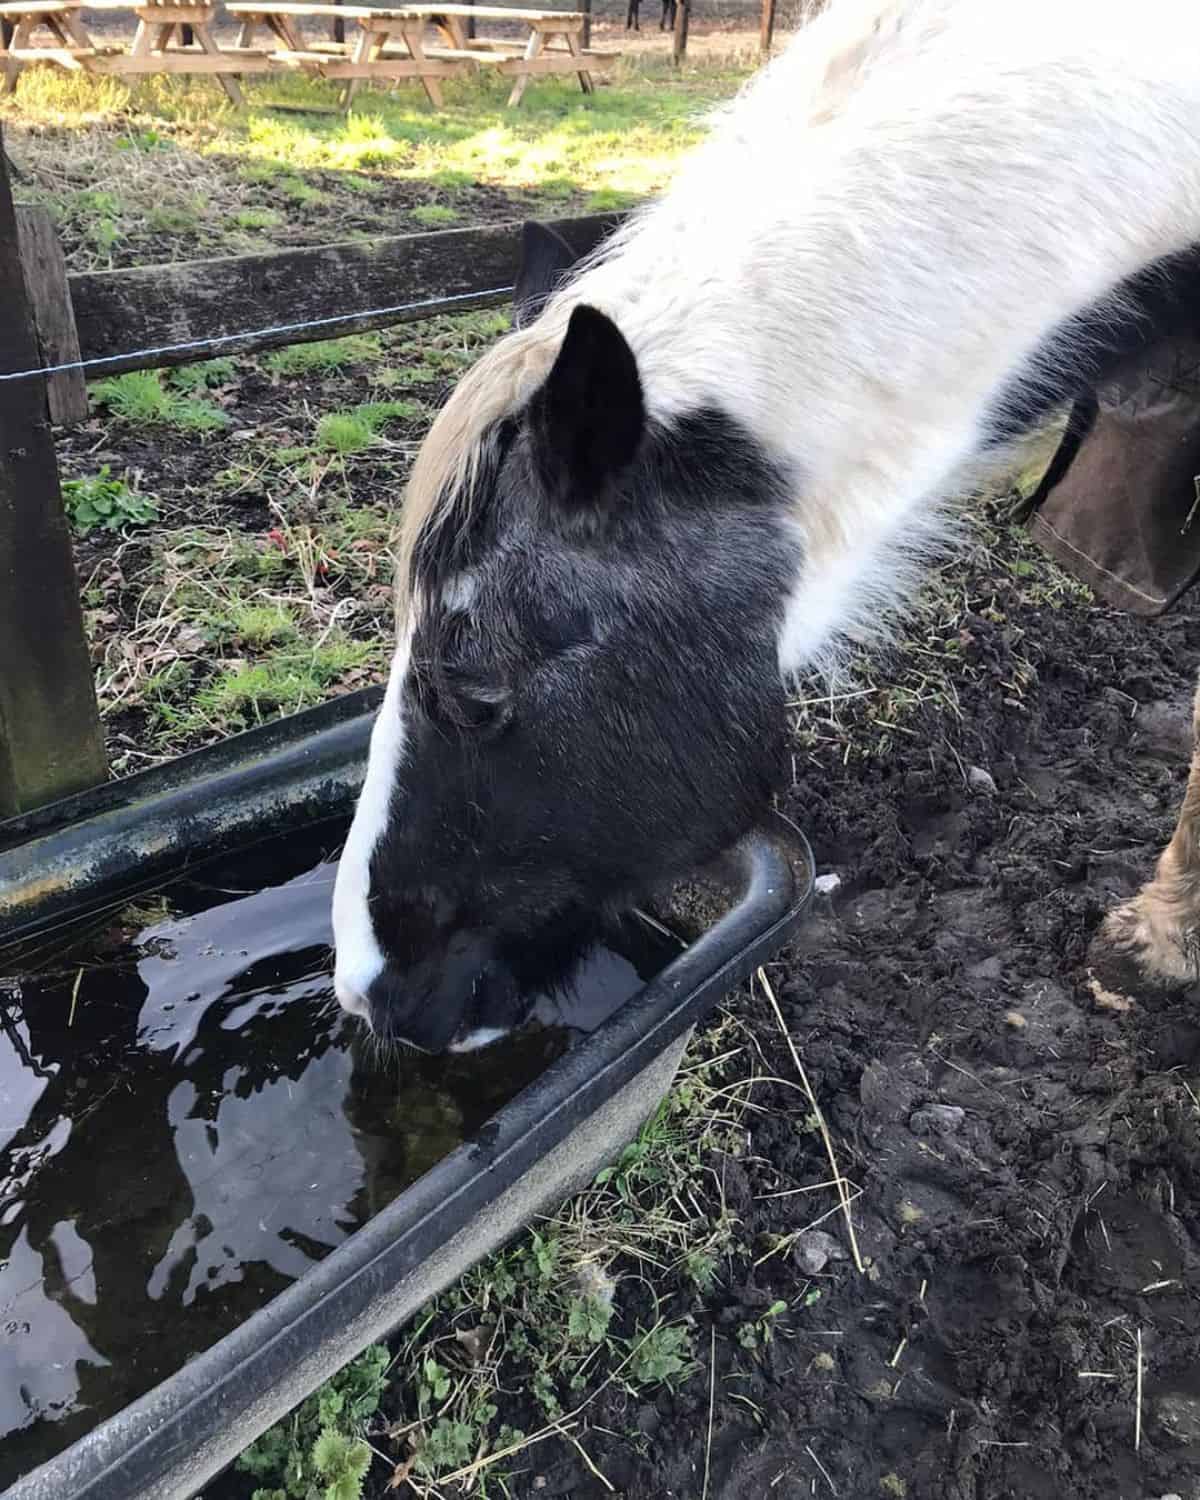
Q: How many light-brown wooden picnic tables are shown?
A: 4